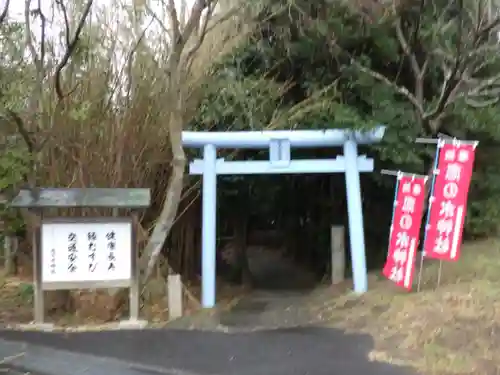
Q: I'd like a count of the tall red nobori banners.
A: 2